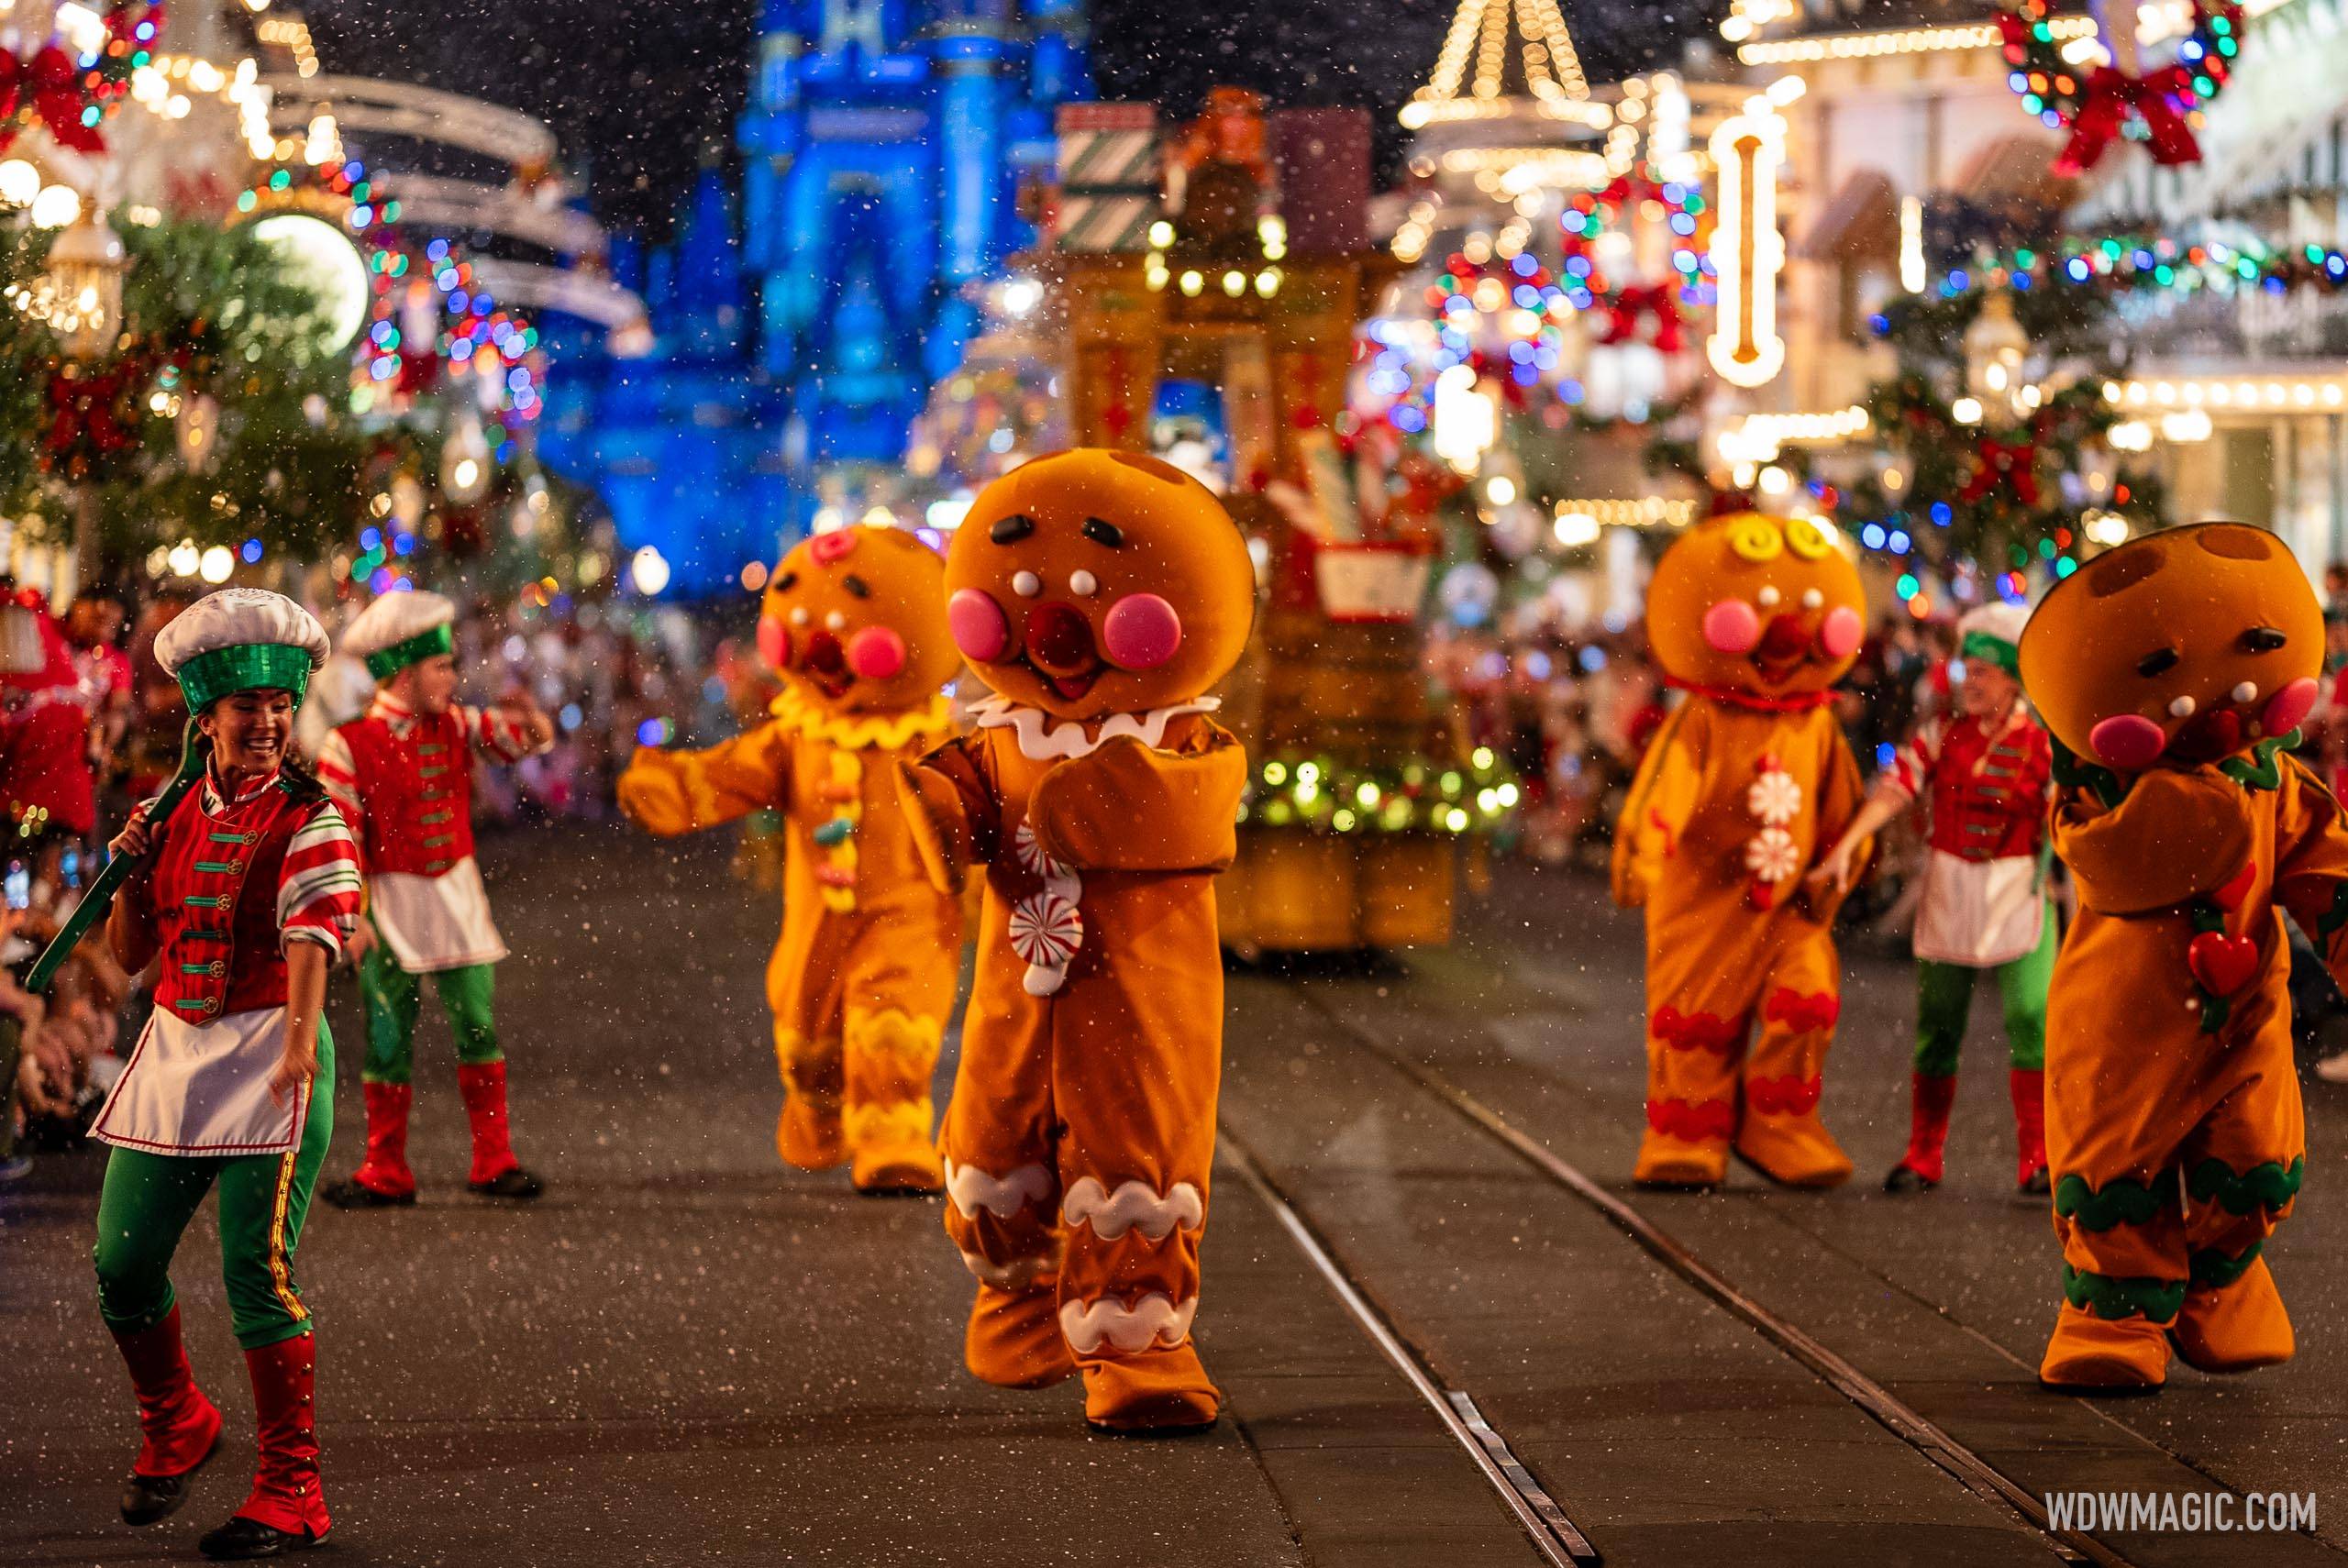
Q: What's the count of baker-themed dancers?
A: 3